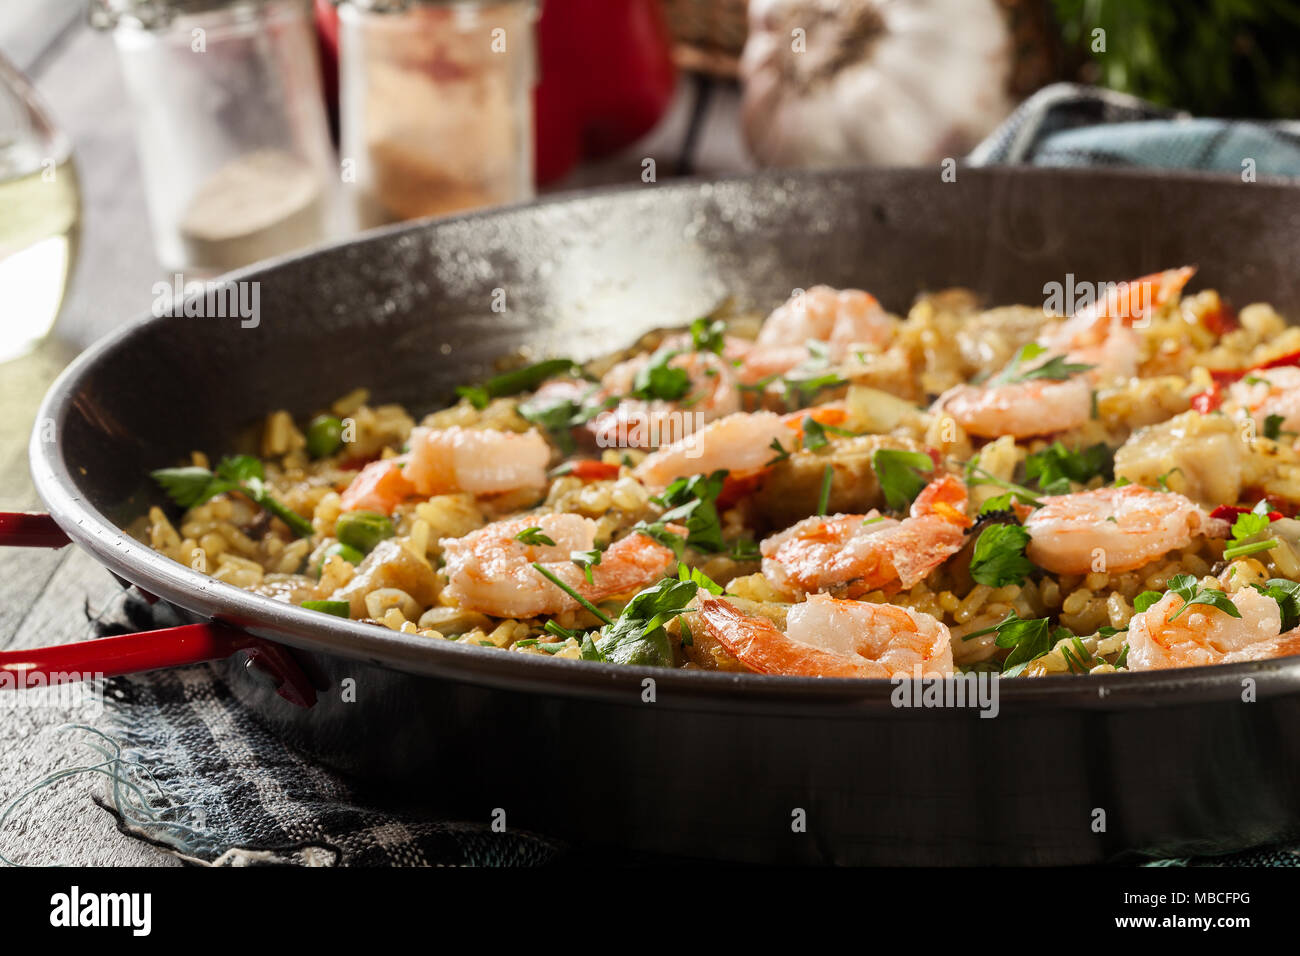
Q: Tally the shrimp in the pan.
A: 12